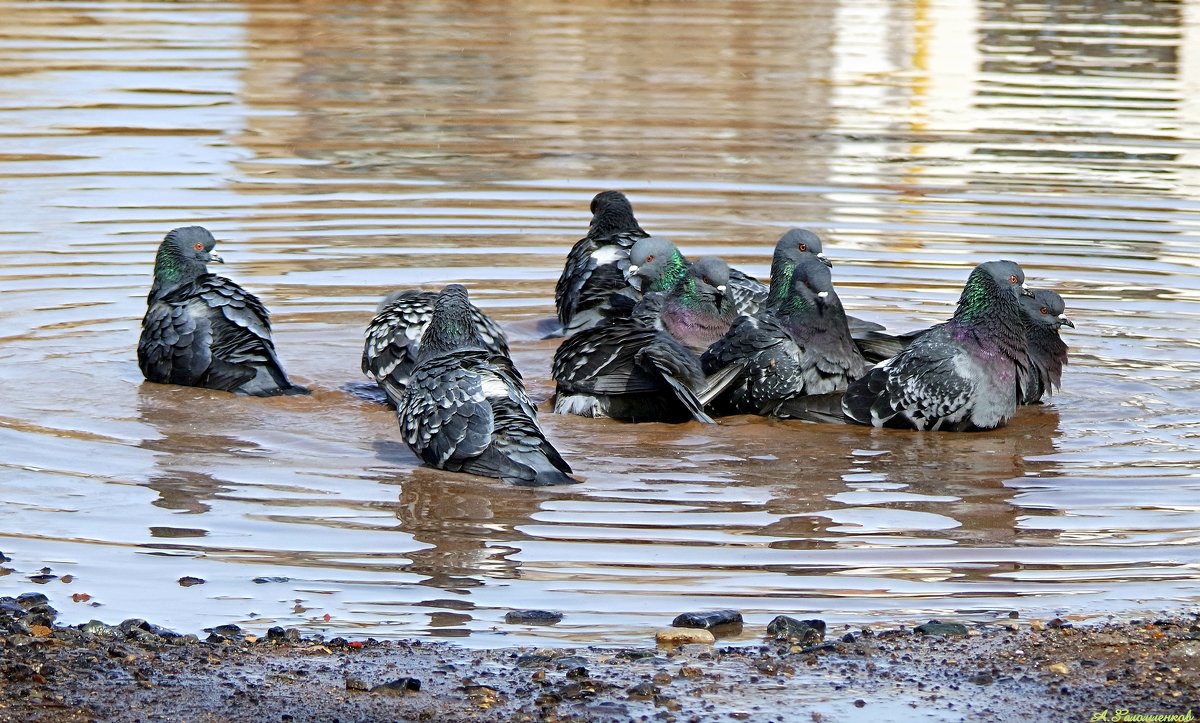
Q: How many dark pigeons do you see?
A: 10